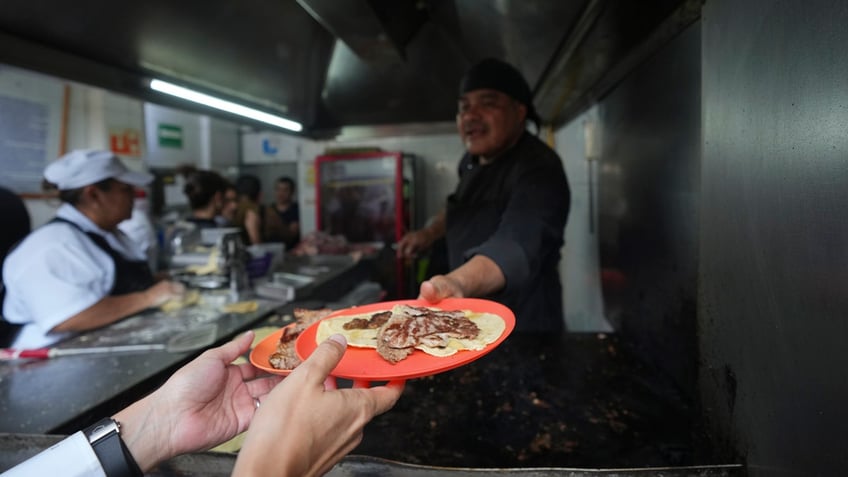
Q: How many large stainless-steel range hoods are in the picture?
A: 1